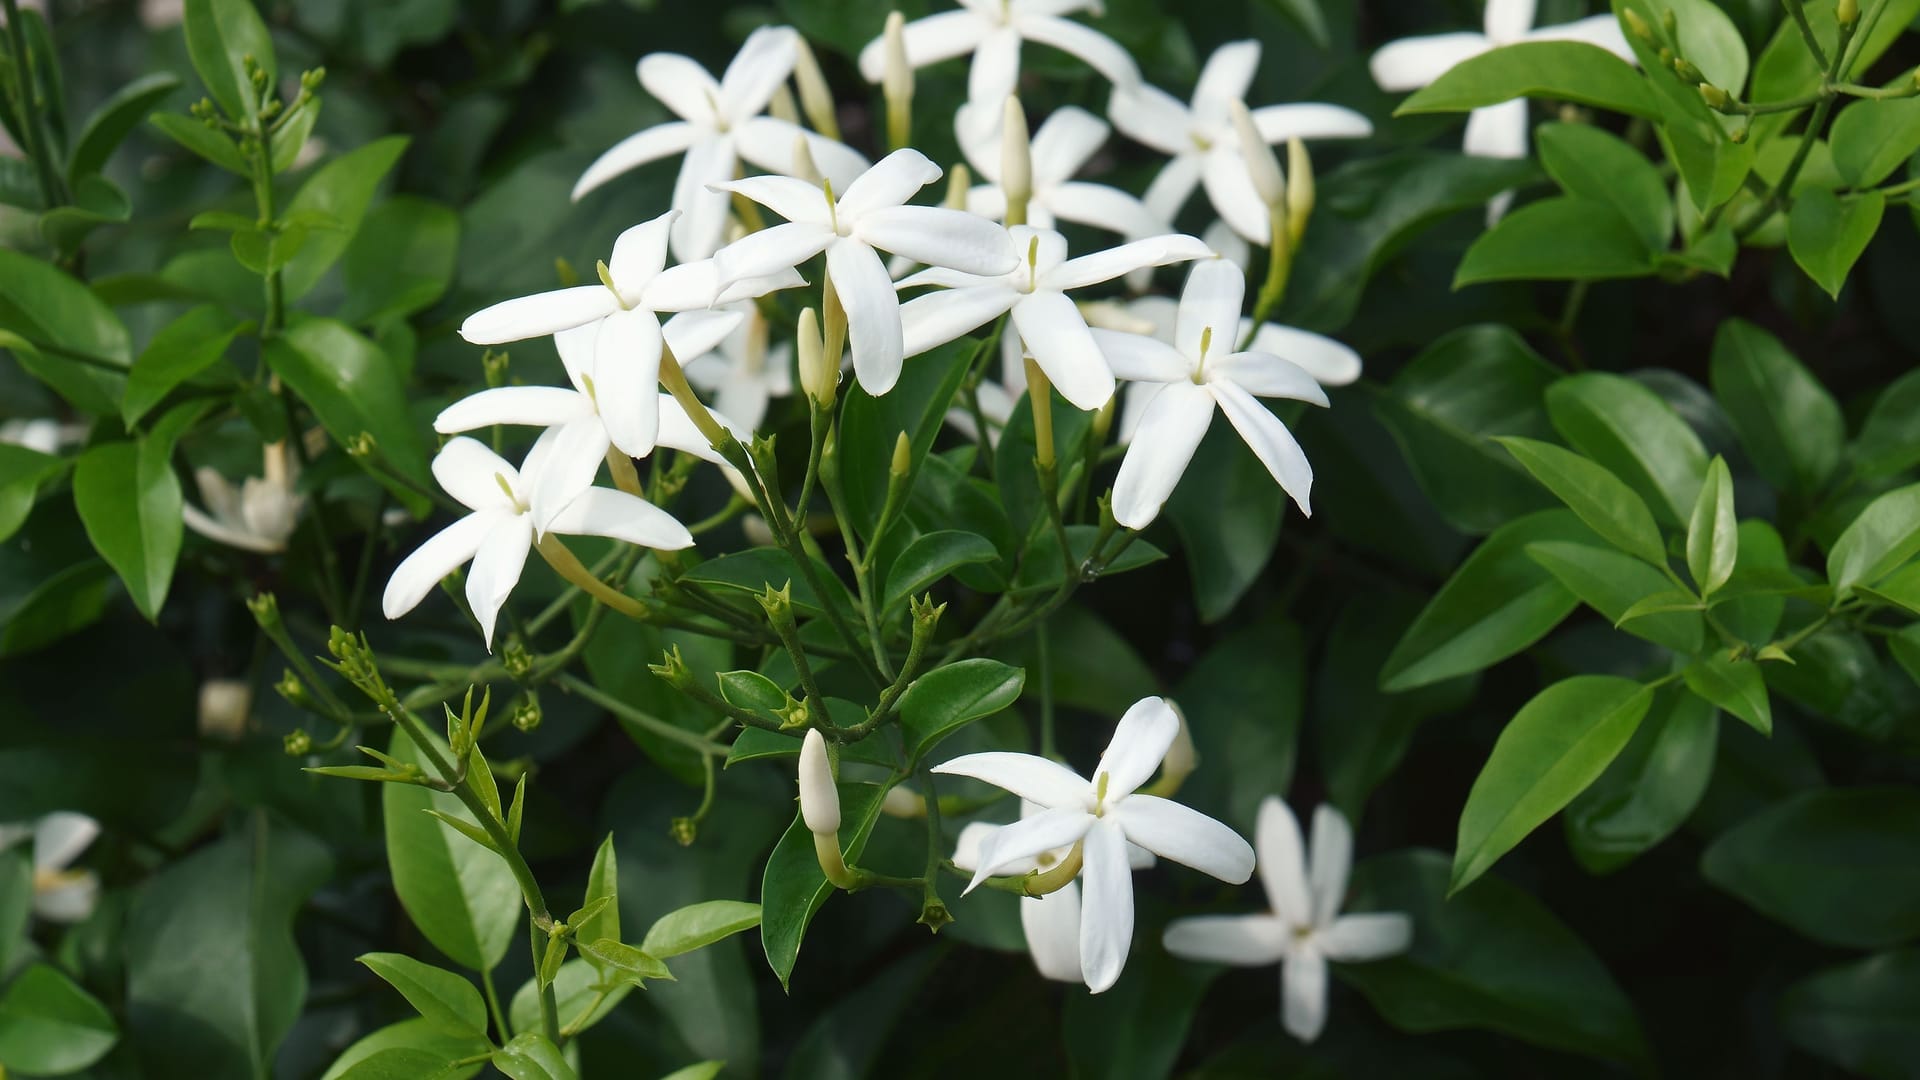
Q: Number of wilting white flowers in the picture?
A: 1